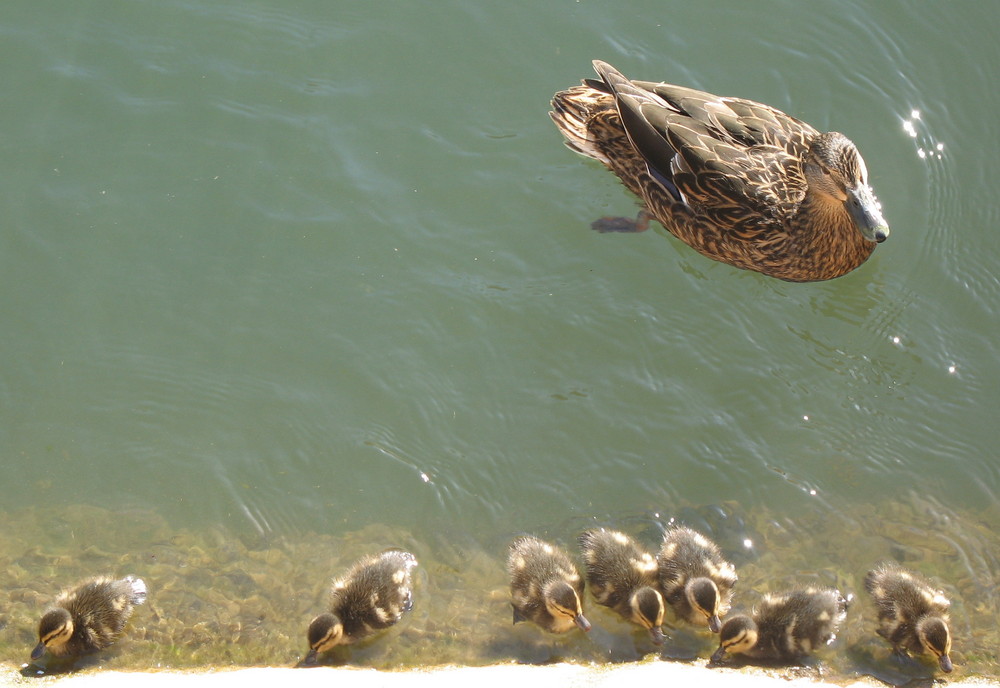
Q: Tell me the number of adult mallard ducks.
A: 1